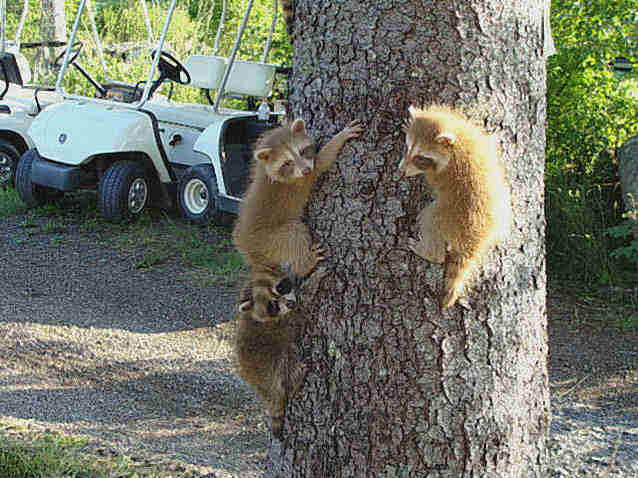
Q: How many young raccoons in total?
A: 3